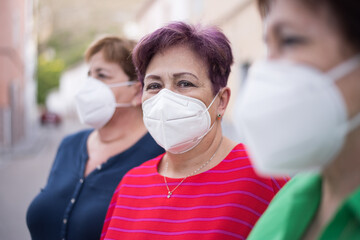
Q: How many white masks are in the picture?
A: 3